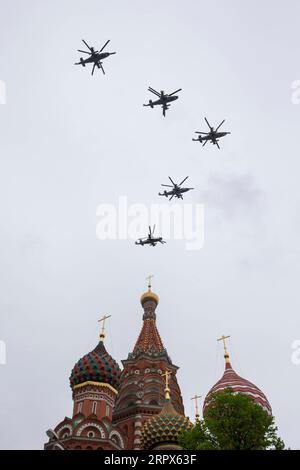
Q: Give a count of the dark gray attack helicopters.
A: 5